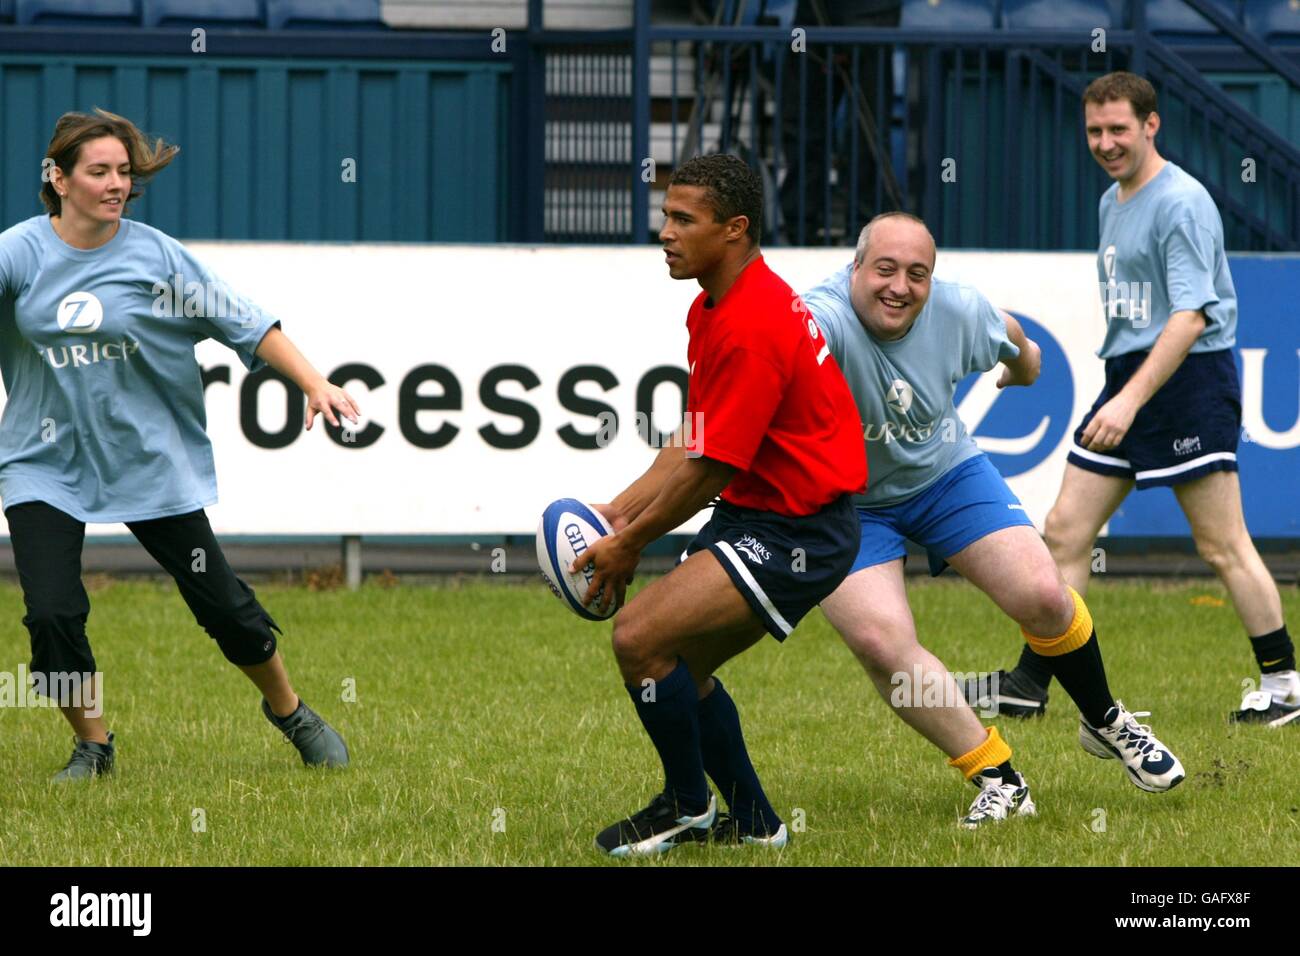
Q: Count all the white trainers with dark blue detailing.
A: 2